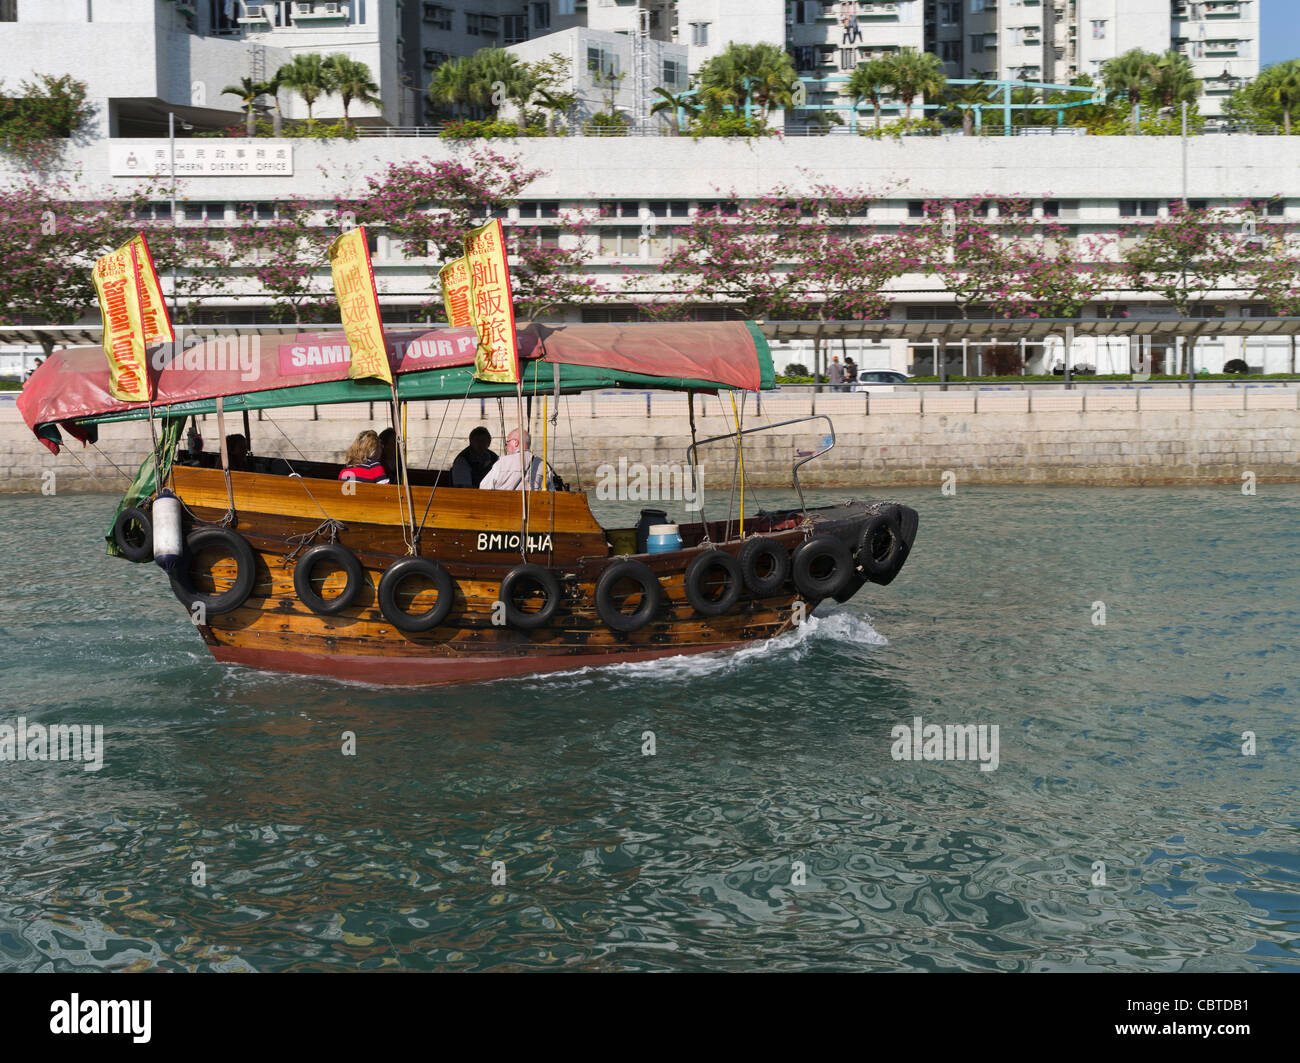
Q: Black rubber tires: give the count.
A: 10